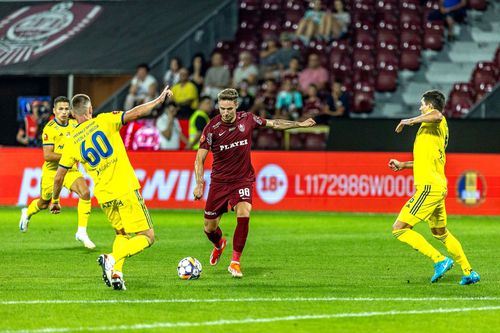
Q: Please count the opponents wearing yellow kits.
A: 3